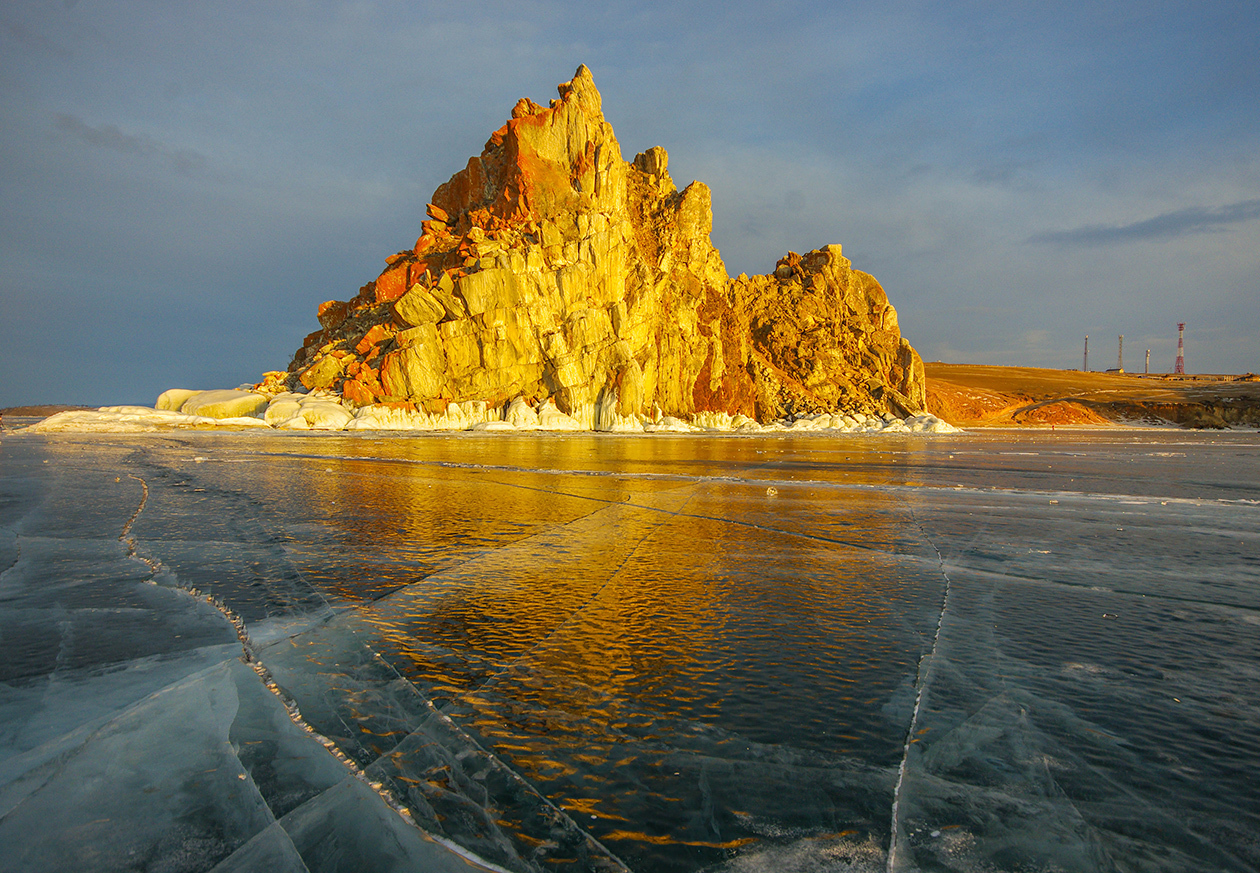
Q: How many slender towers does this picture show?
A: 4